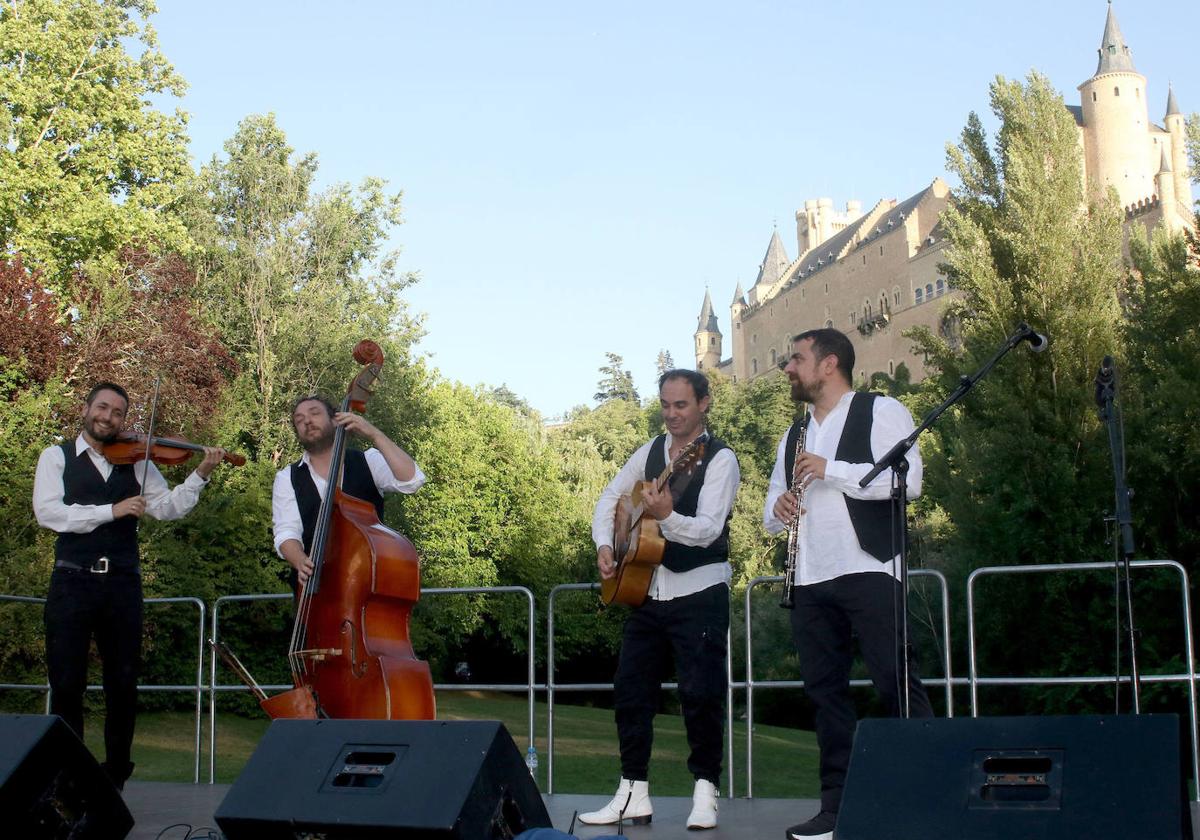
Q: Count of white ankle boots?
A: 2